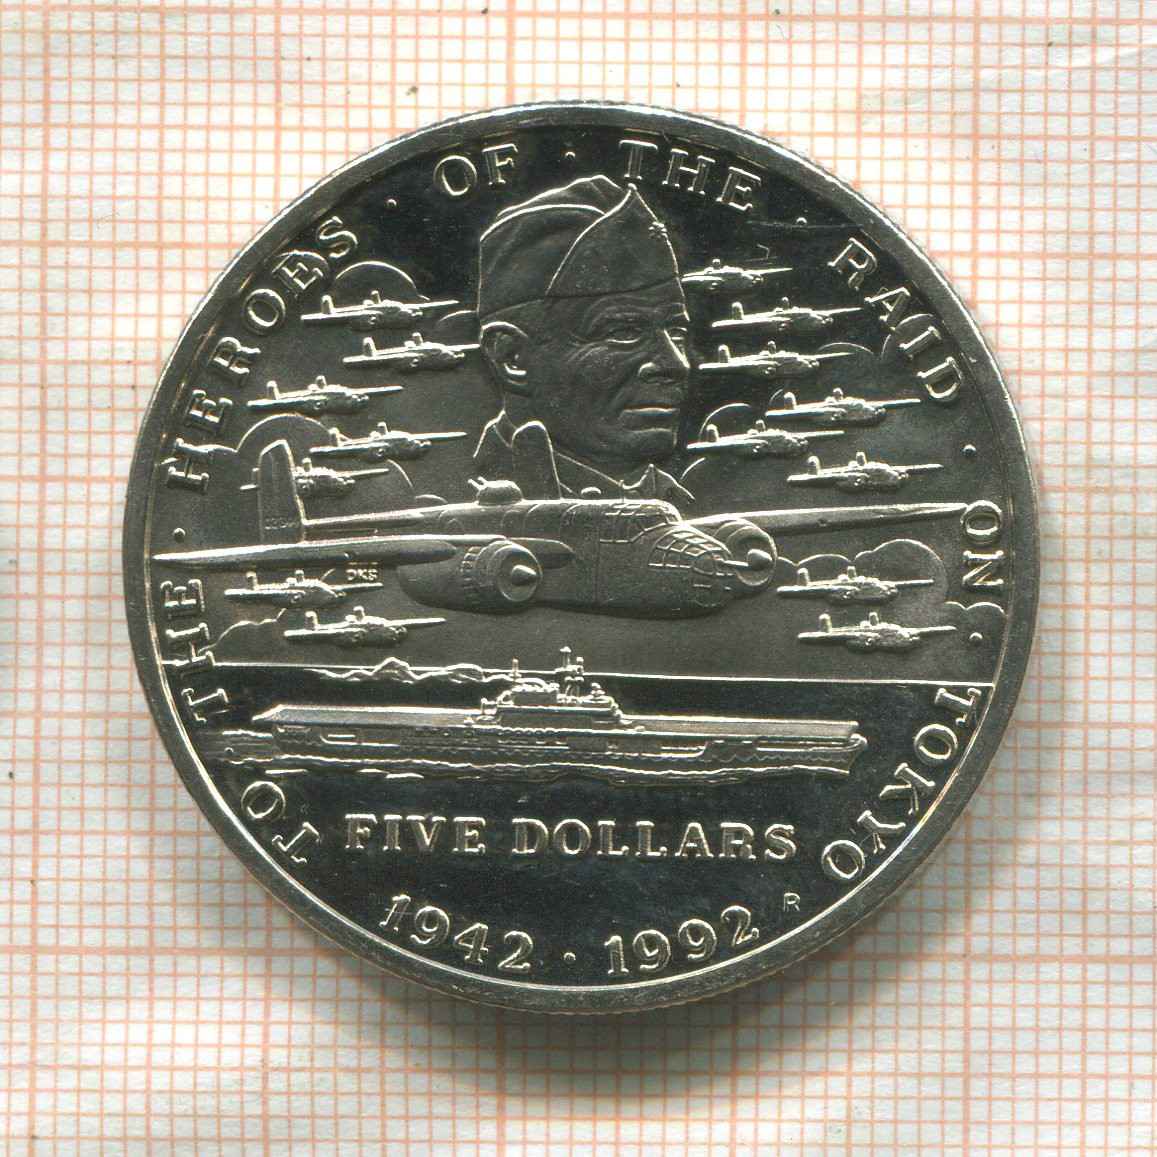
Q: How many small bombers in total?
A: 15